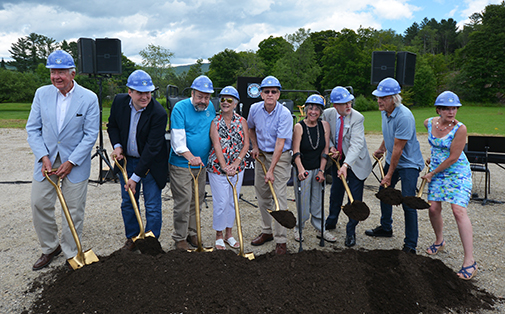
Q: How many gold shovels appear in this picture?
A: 8